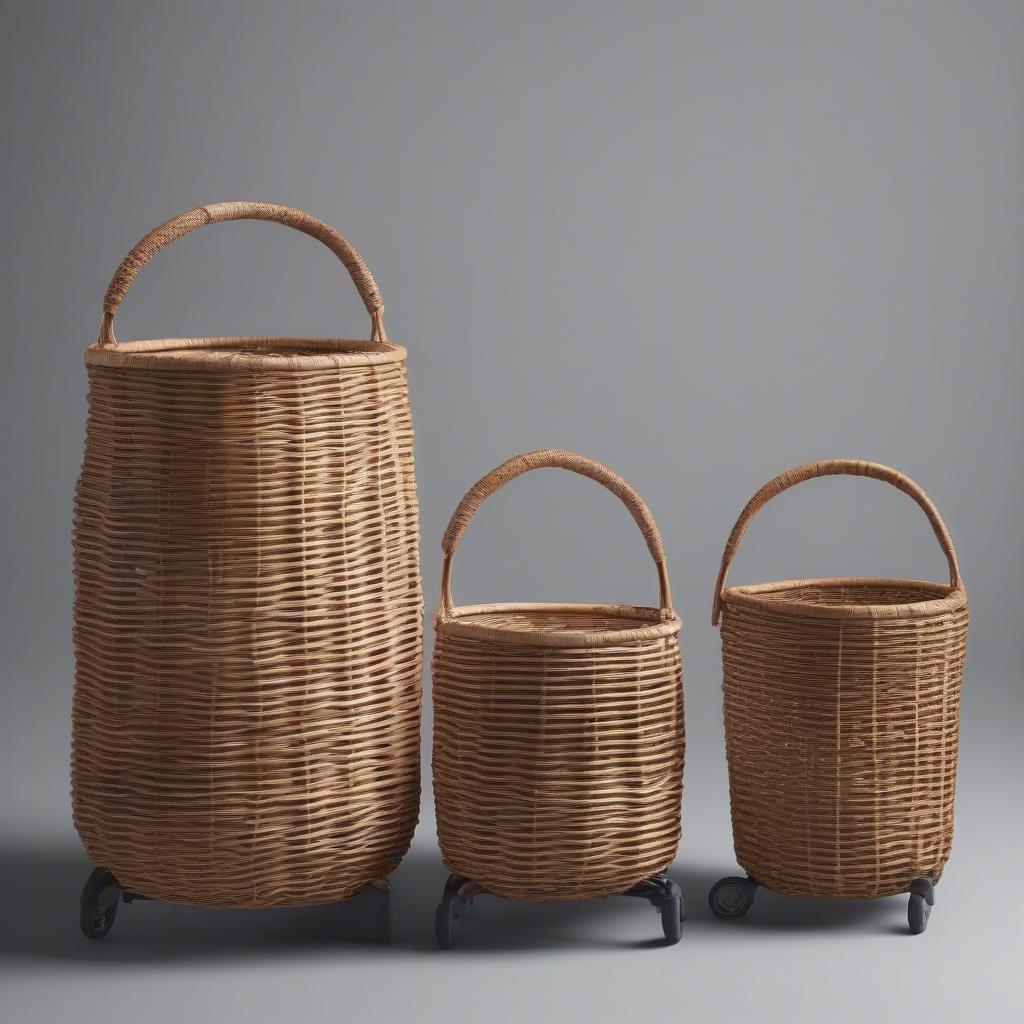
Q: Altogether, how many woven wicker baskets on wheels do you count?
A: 3